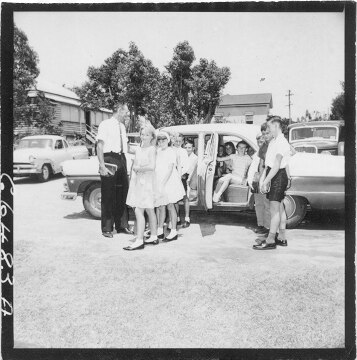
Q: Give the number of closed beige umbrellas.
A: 0